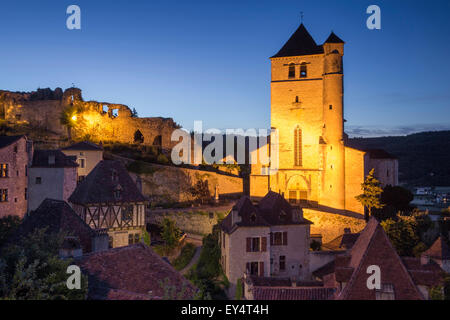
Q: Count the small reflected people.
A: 0